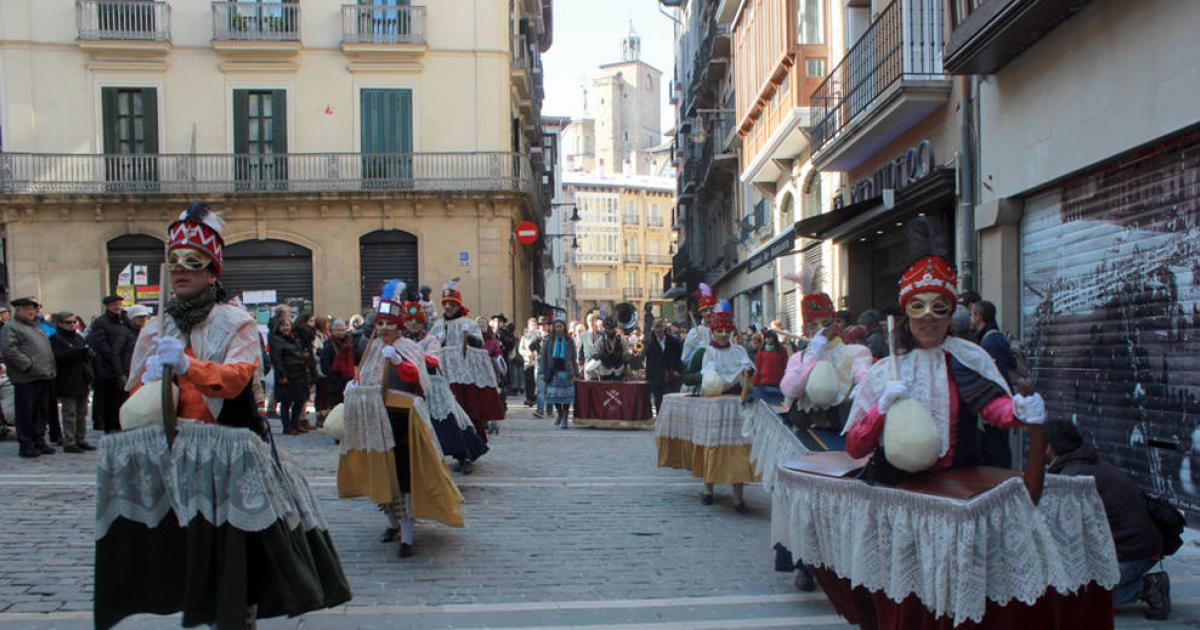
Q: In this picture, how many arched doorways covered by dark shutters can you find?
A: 3